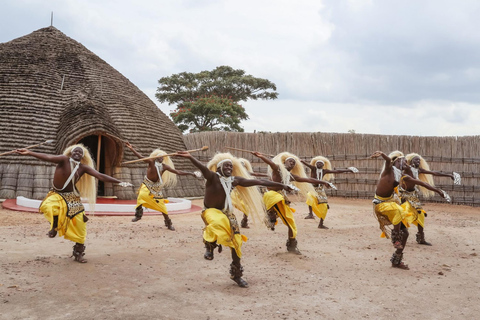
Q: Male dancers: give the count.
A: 8